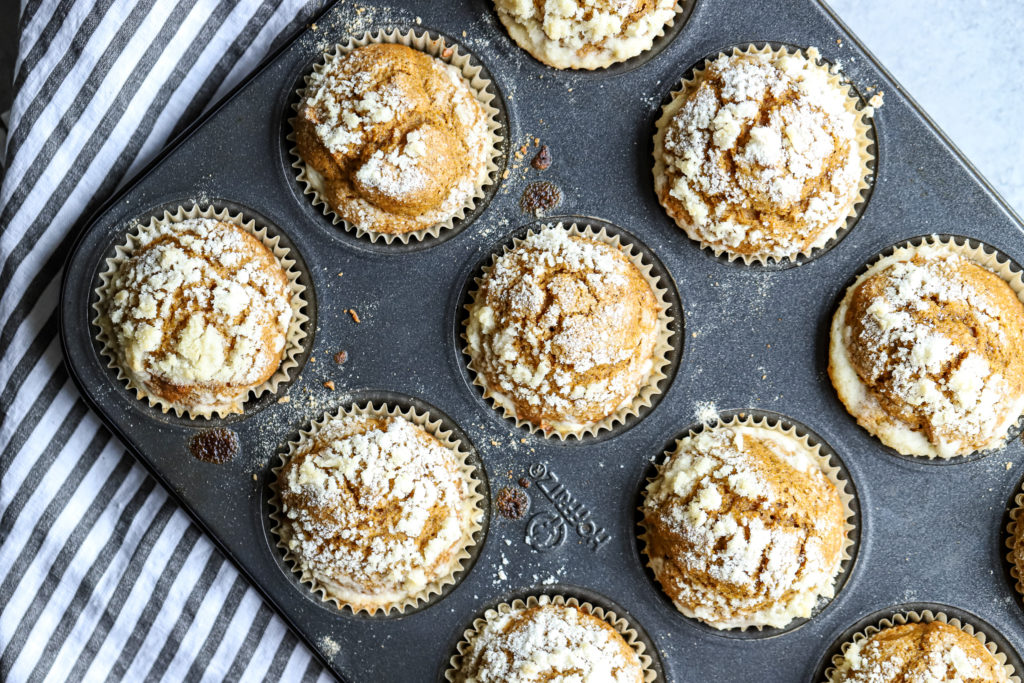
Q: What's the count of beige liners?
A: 11